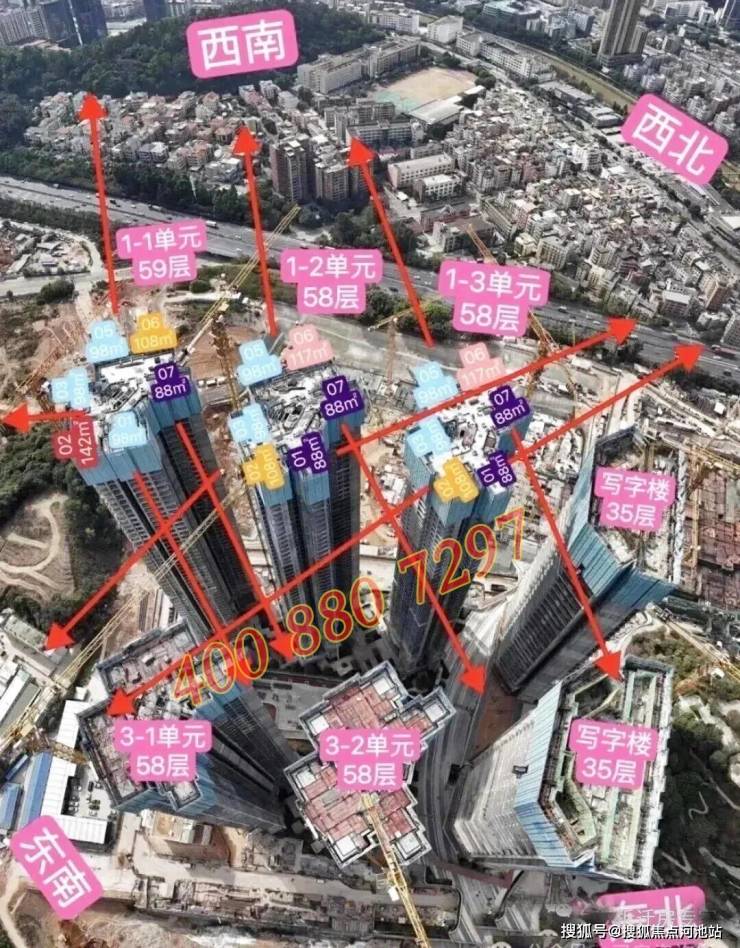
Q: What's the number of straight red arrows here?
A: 12